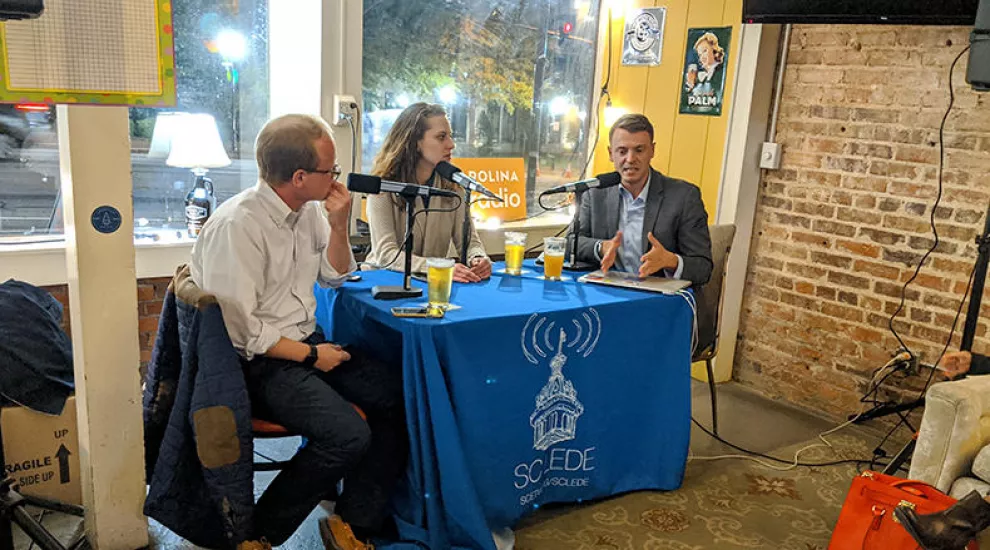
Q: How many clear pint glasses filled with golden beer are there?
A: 3